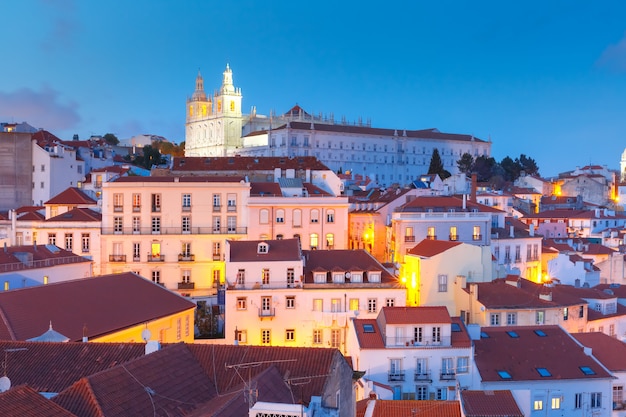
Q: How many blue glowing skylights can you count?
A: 8